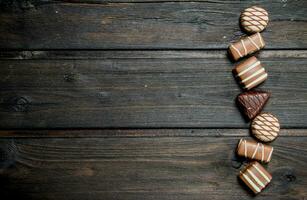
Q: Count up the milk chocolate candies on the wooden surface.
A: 4